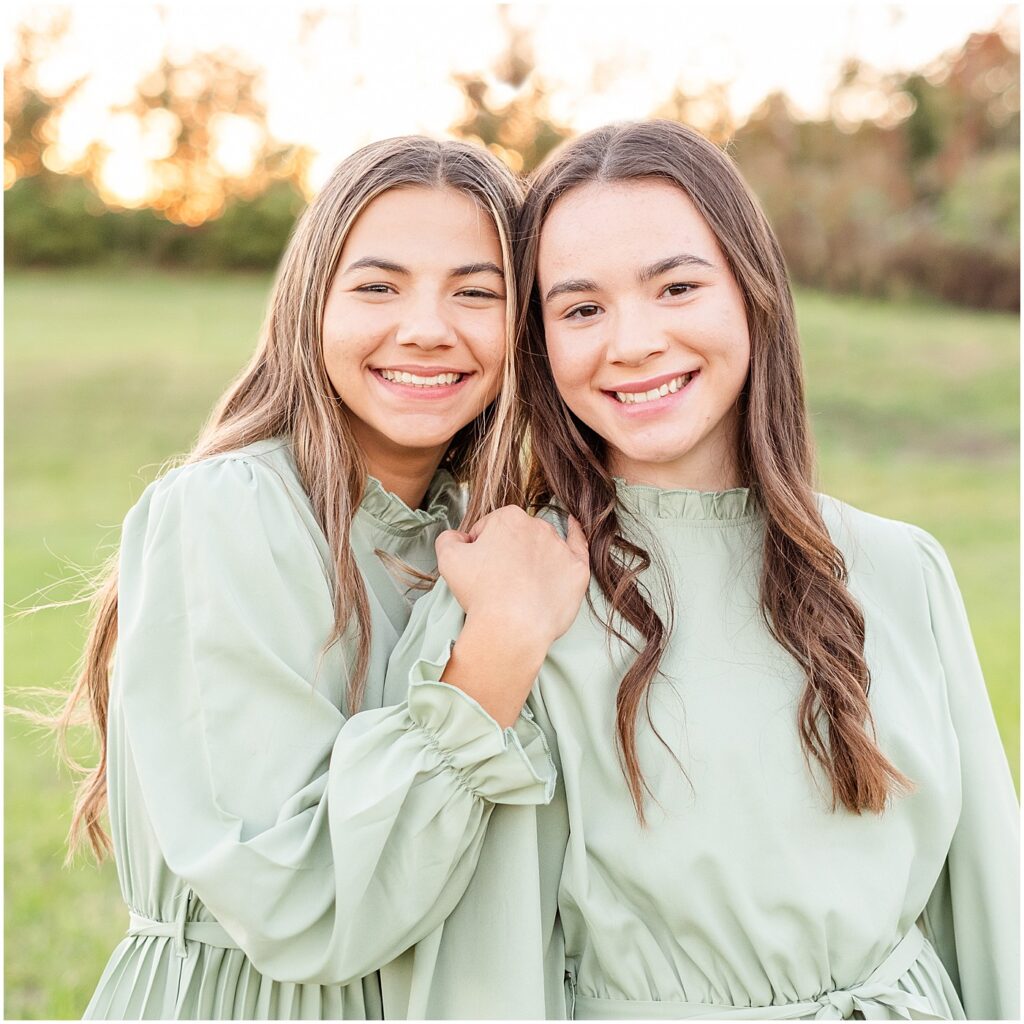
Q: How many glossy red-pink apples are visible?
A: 0